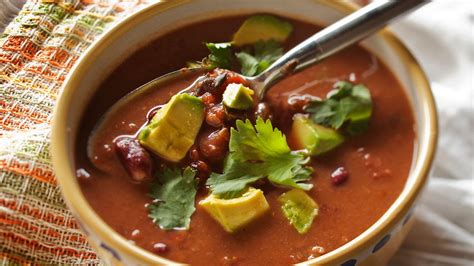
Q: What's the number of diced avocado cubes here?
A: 6